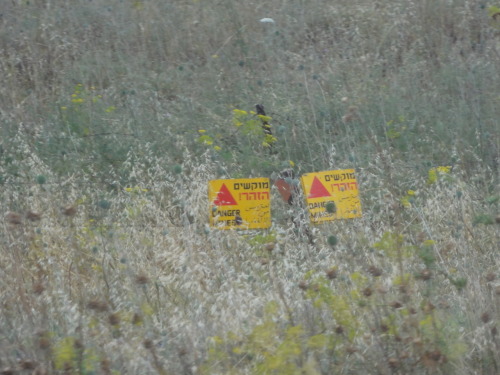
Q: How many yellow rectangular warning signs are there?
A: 2